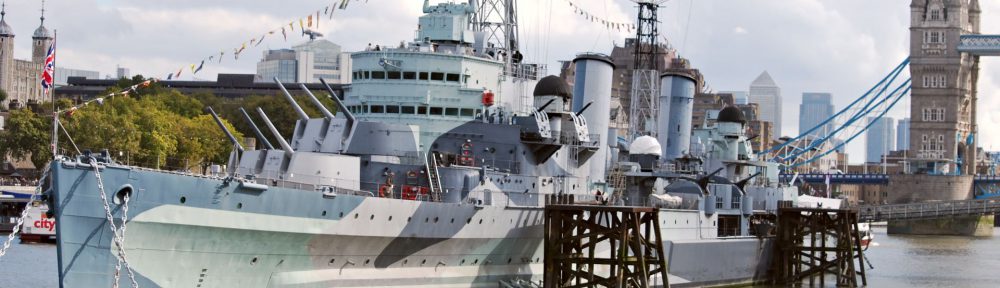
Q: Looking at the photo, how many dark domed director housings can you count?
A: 2